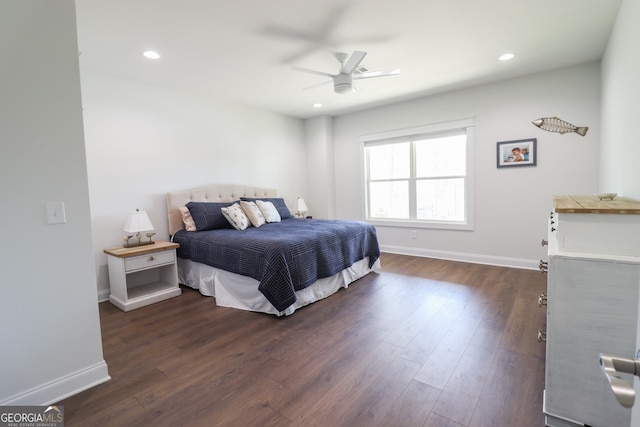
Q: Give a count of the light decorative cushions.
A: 3